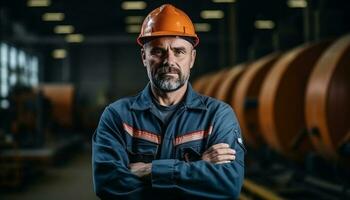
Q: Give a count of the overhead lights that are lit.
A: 13